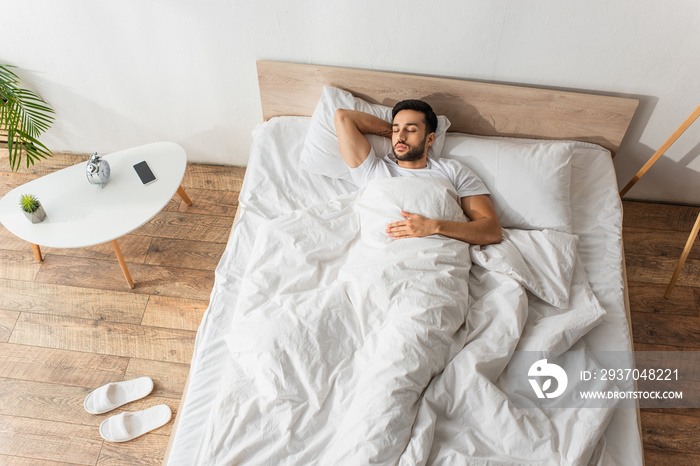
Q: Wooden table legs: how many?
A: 3